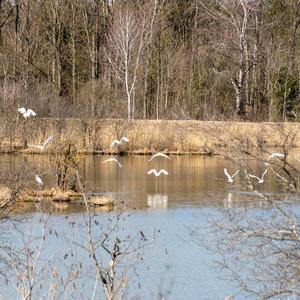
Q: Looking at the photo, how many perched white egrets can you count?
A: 1